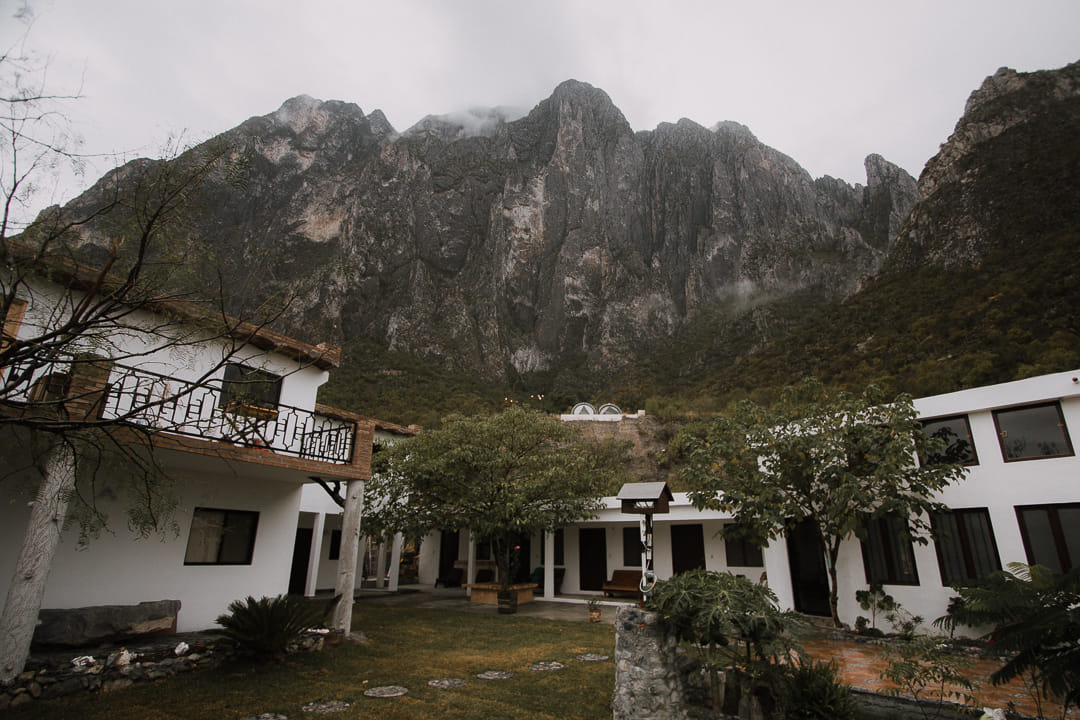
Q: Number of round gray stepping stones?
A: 7